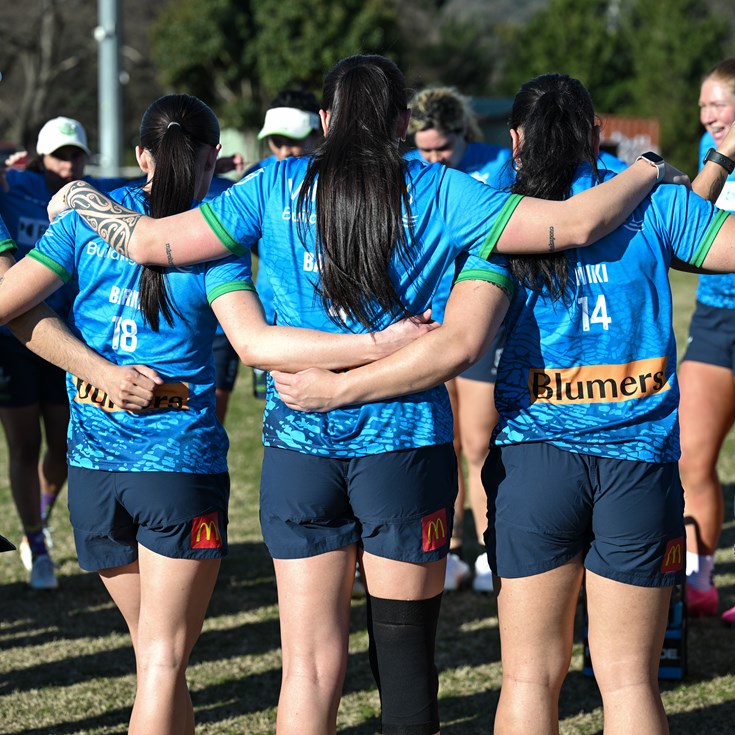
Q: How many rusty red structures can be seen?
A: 1